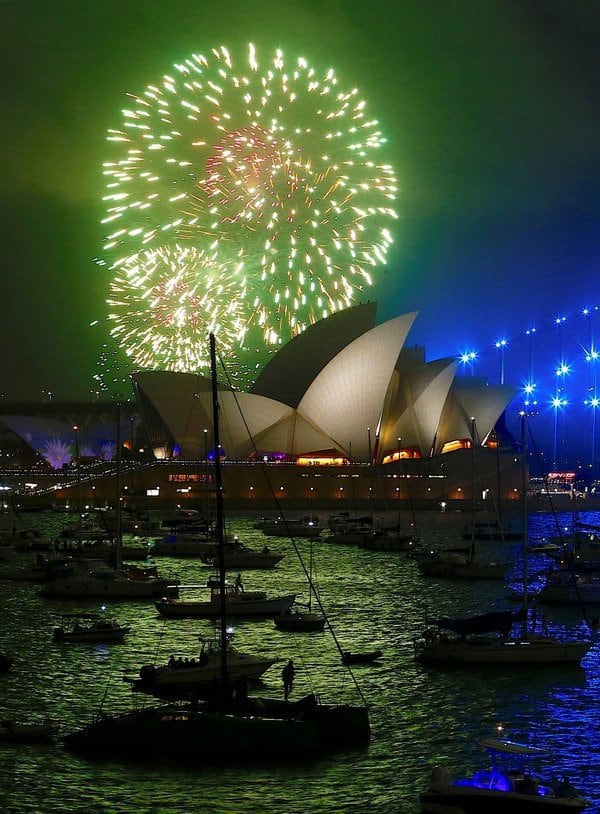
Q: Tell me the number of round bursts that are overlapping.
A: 2